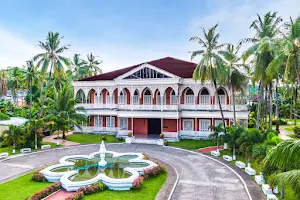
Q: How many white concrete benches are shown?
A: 10